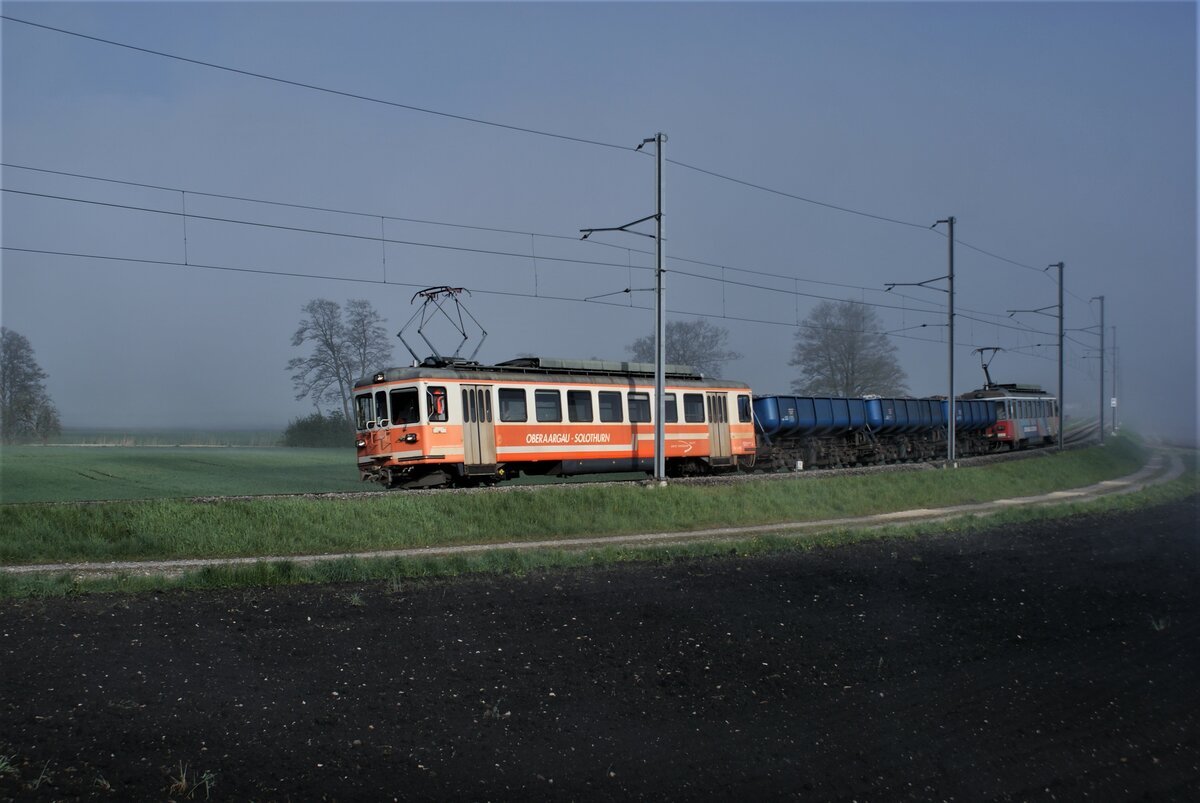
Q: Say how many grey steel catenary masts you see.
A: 5